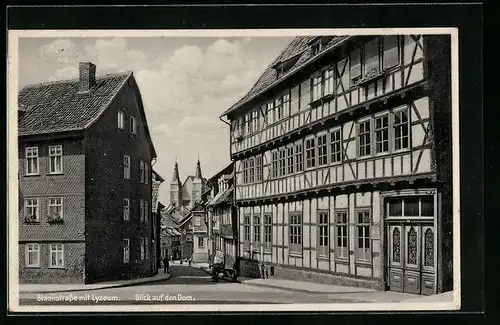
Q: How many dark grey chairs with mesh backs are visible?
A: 0